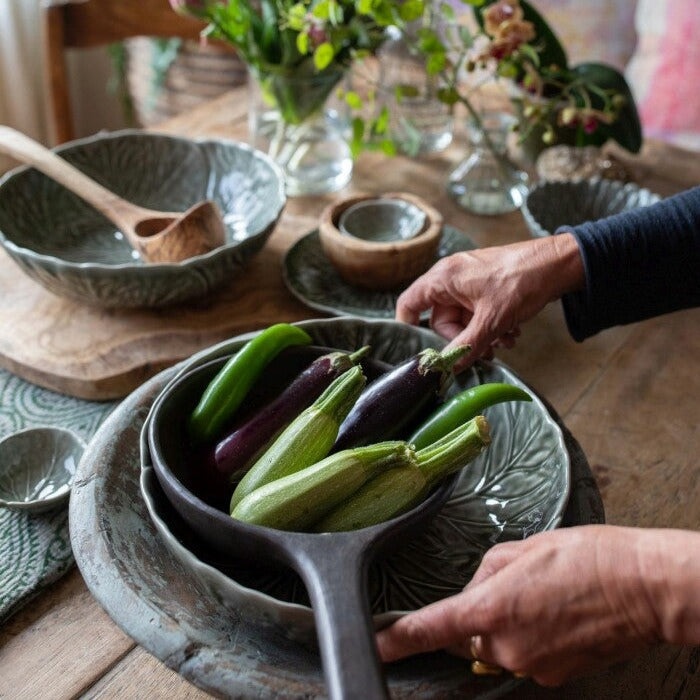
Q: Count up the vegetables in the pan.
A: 7